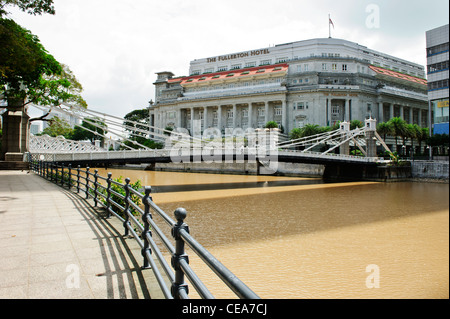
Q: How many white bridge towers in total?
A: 2